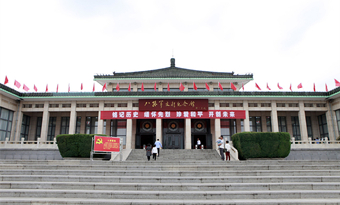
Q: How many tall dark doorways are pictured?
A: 3